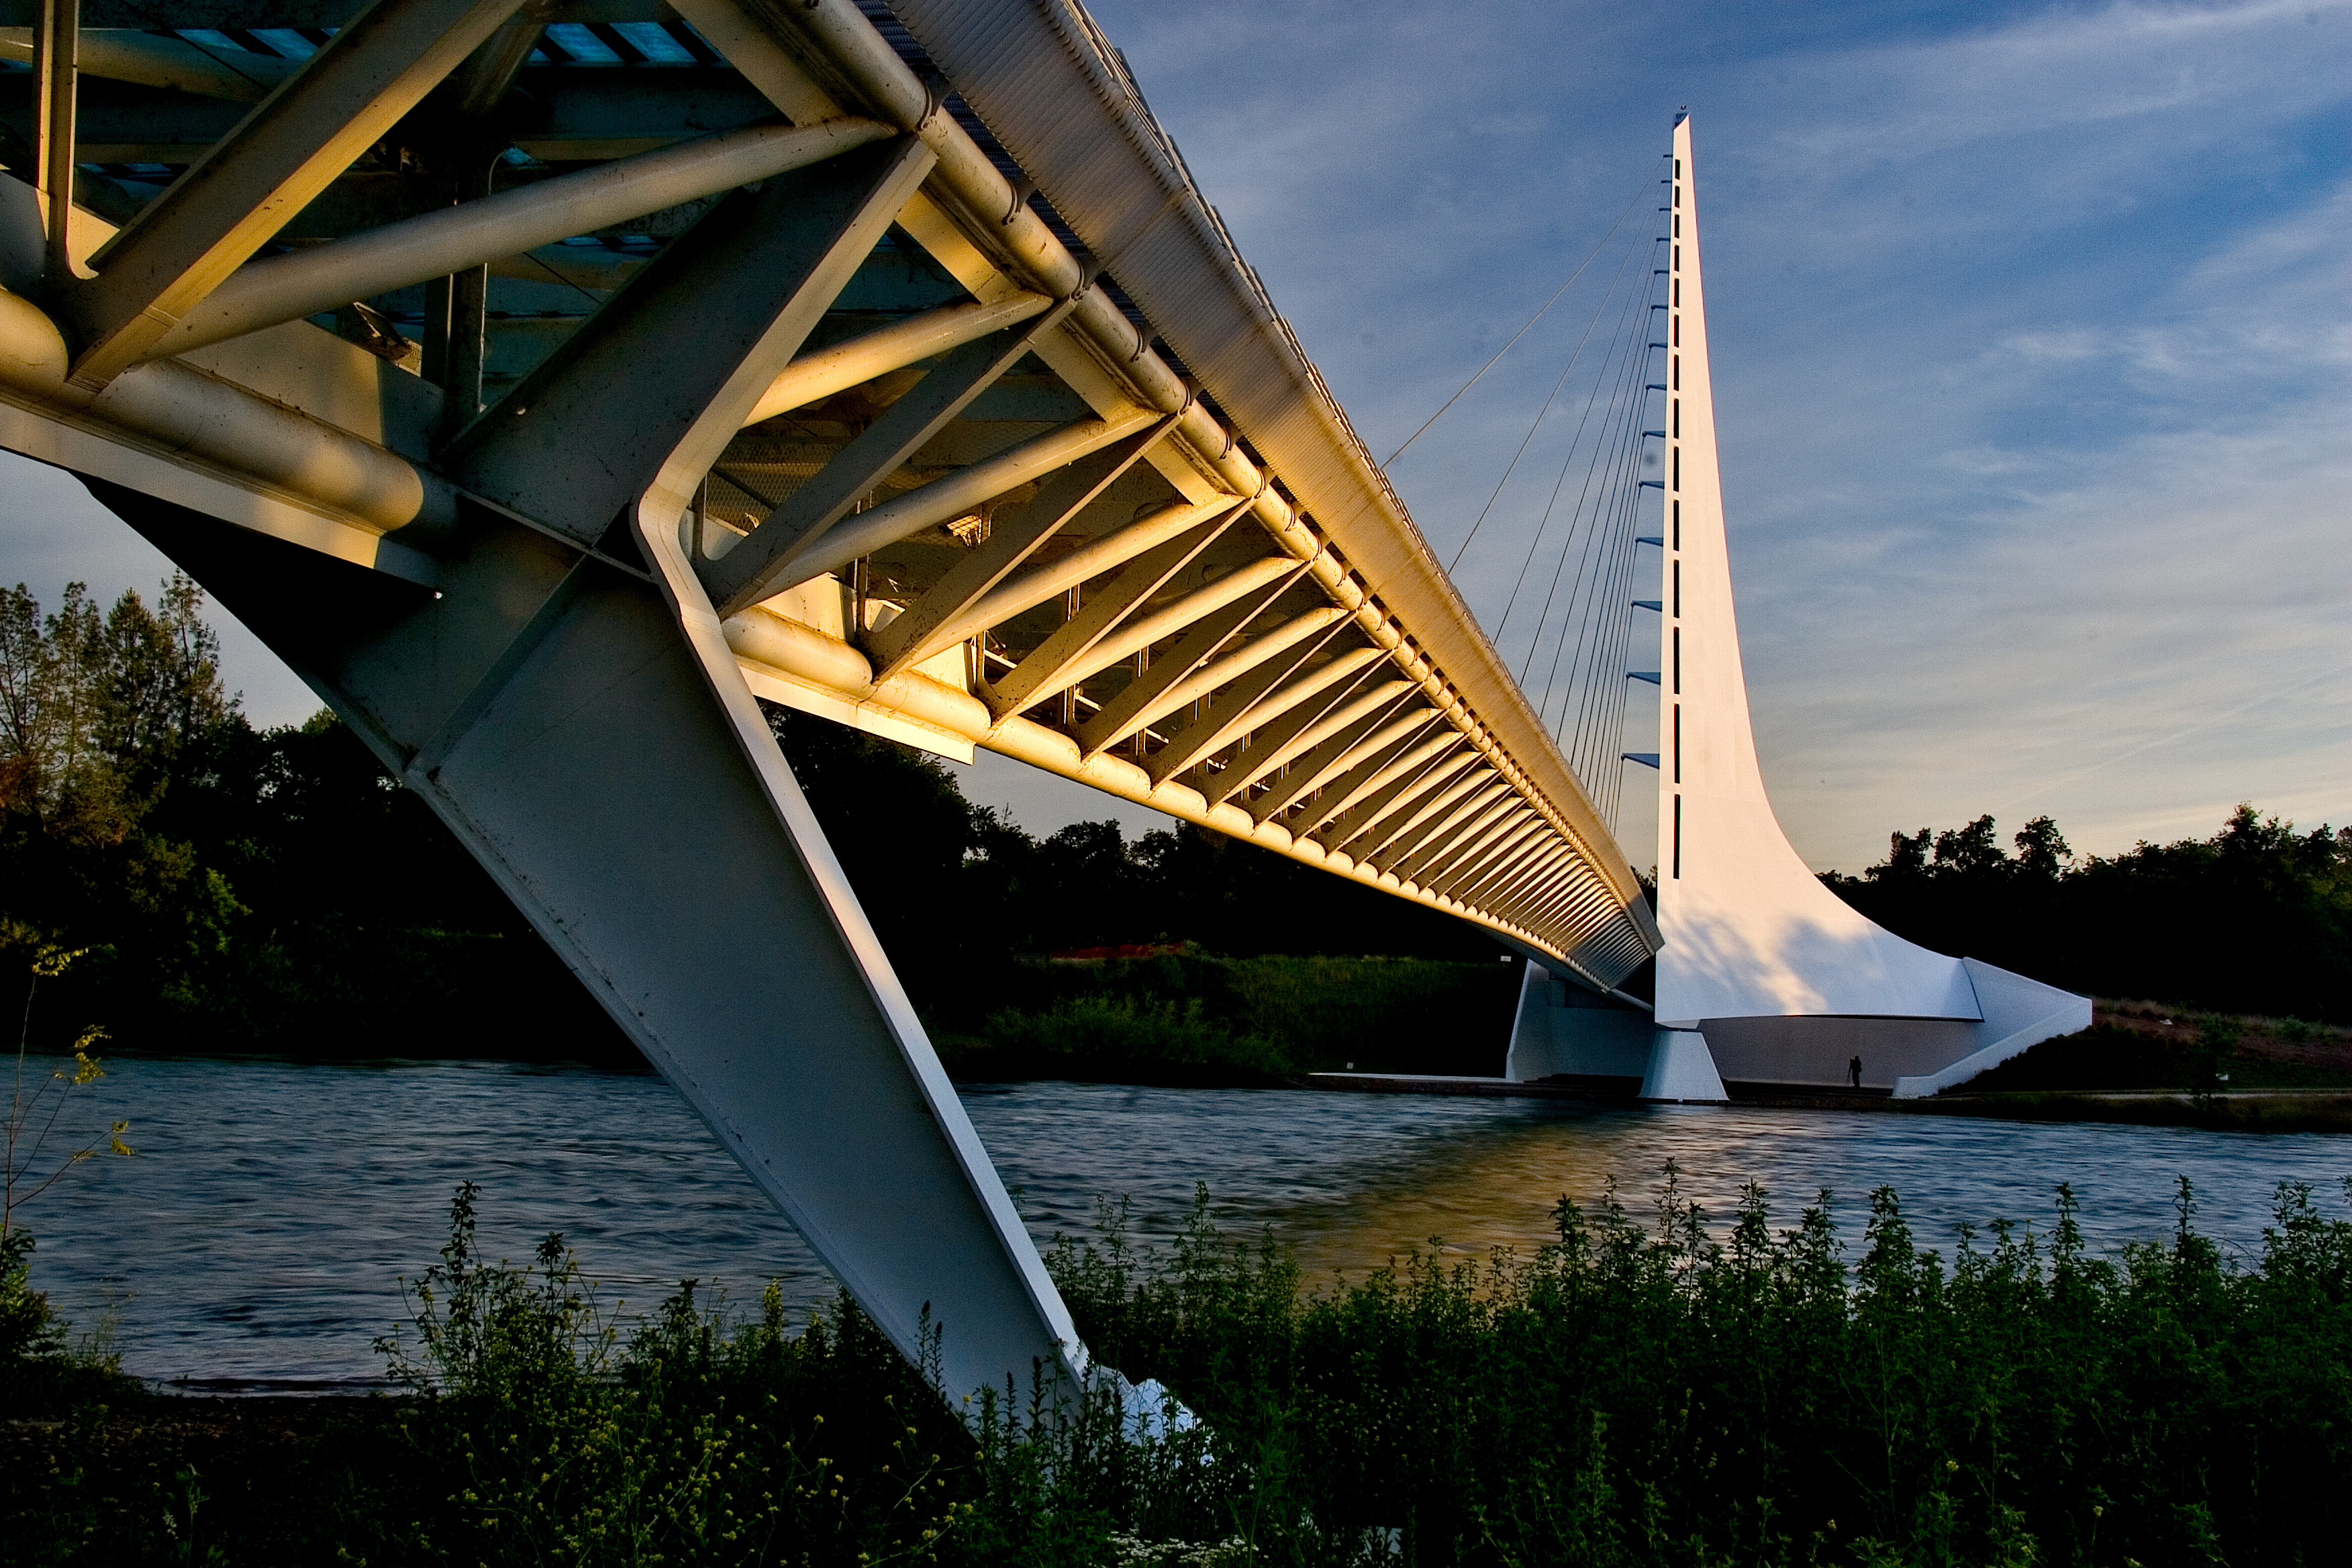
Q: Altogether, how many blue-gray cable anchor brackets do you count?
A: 14